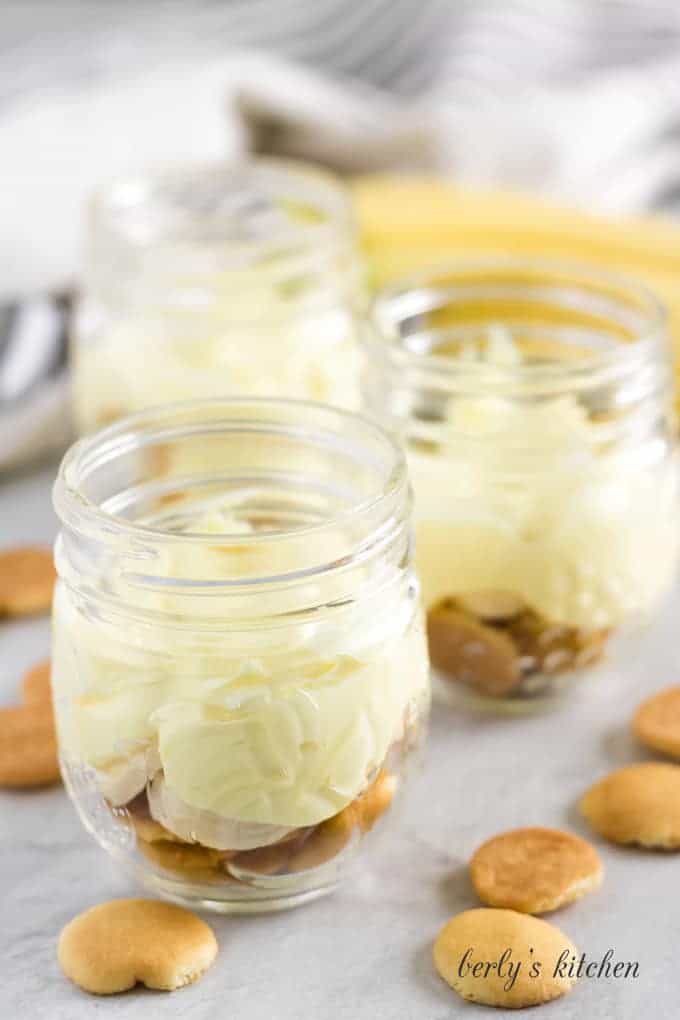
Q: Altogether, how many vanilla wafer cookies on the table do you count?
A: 8